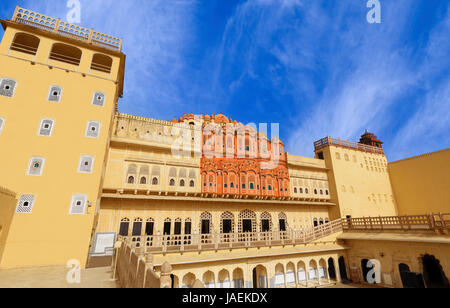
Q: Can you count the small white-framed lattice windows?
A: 10